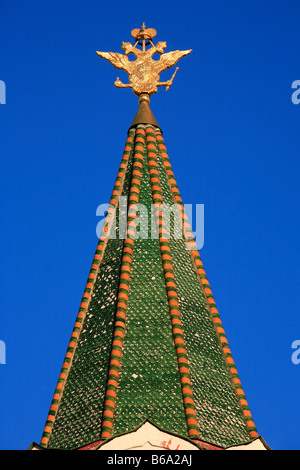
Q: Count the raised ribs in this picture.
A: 4